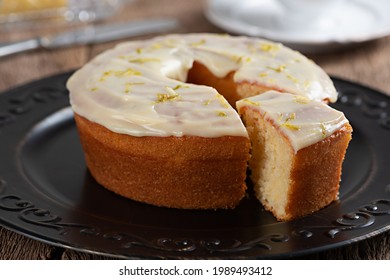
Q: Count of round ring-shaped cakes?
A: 1